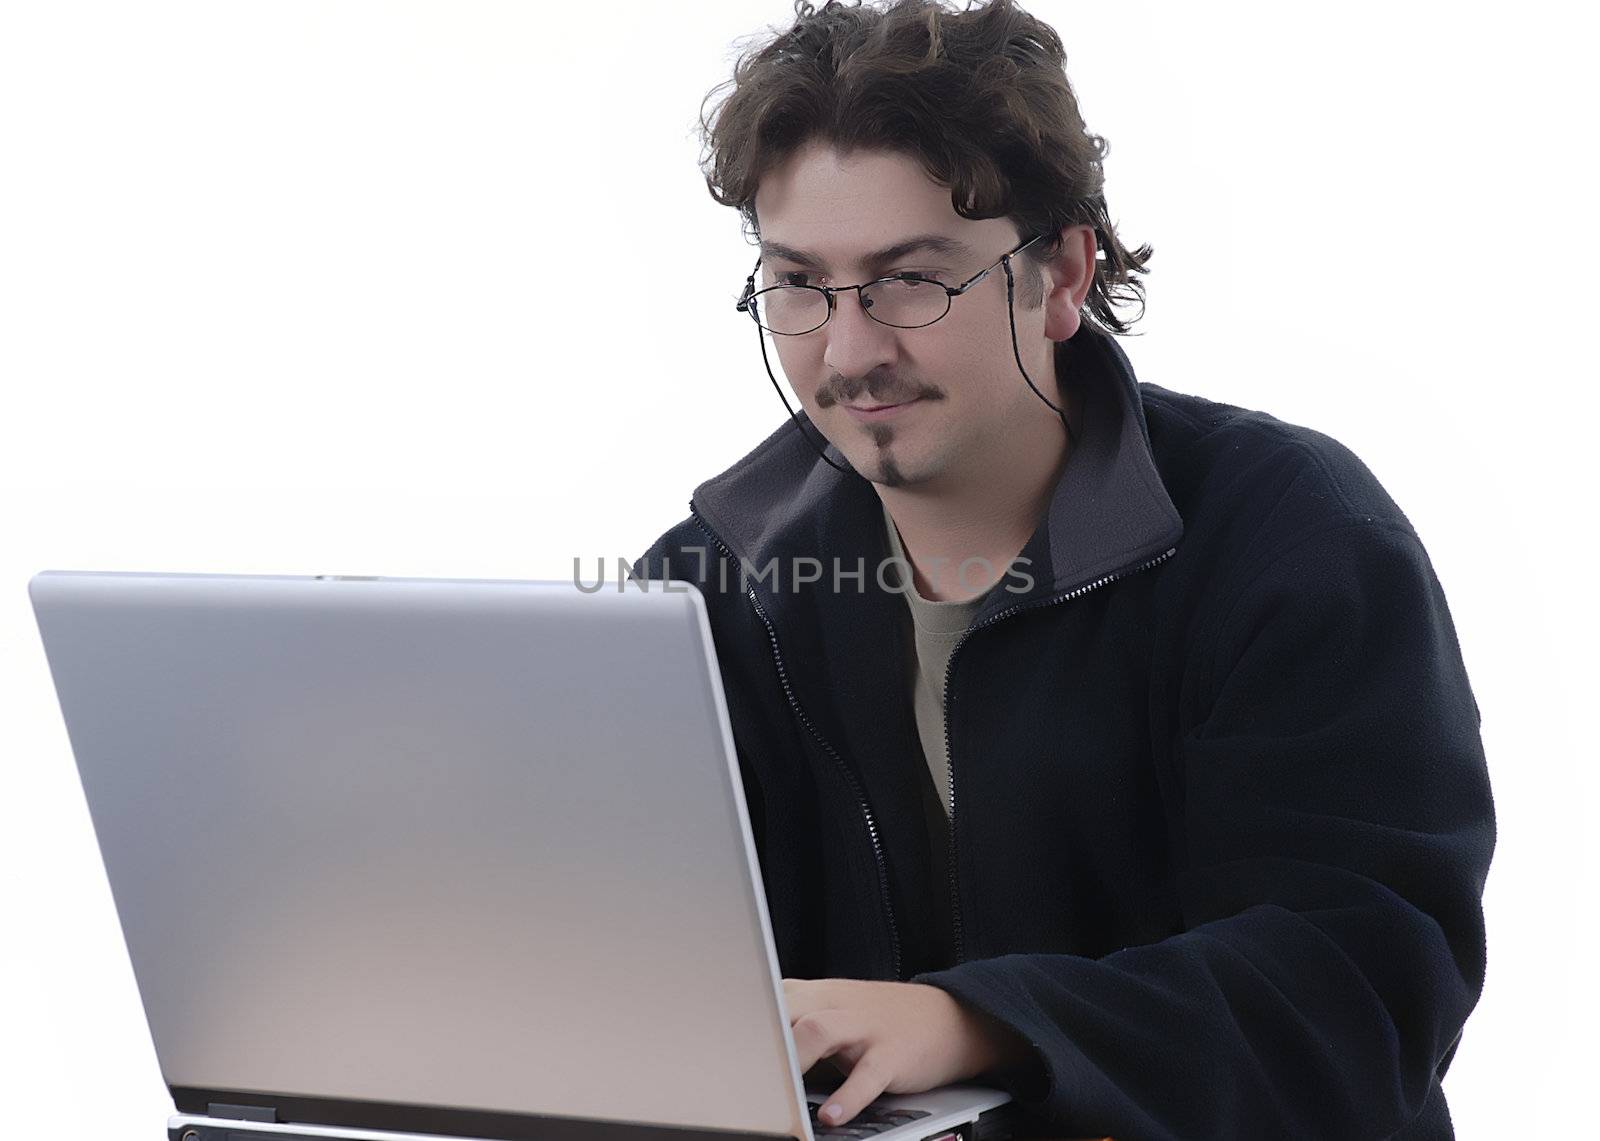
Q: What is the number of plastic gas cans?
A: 0